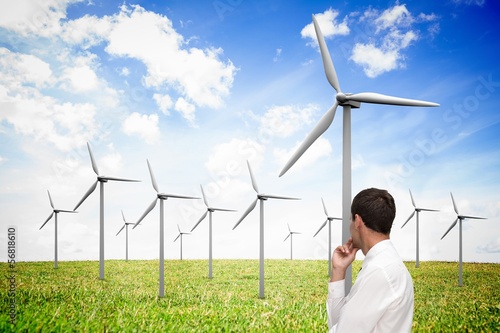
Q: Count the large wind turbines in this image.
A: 1